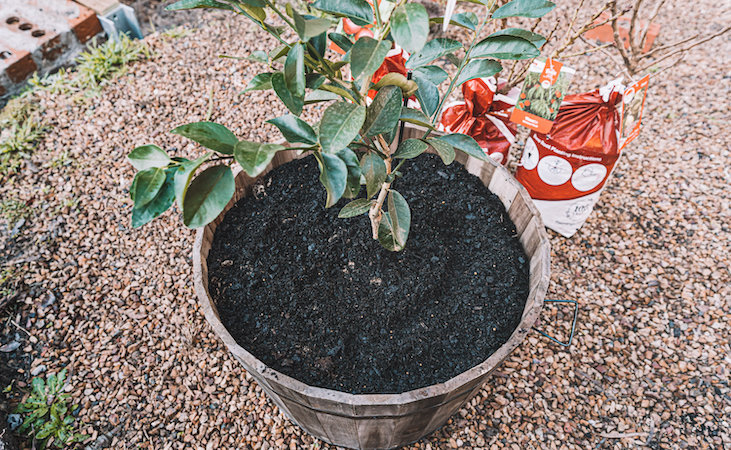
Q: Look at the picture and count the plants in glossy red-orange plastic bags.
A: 3